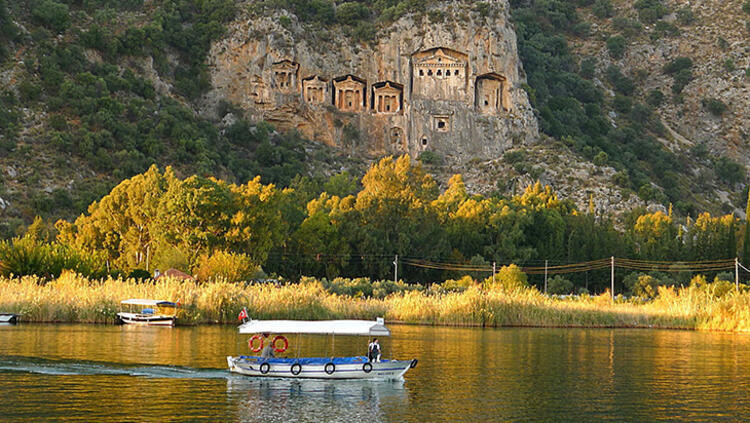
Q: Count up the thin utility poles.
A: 5